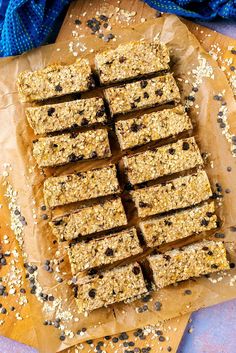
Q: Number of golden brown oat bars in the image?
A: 14